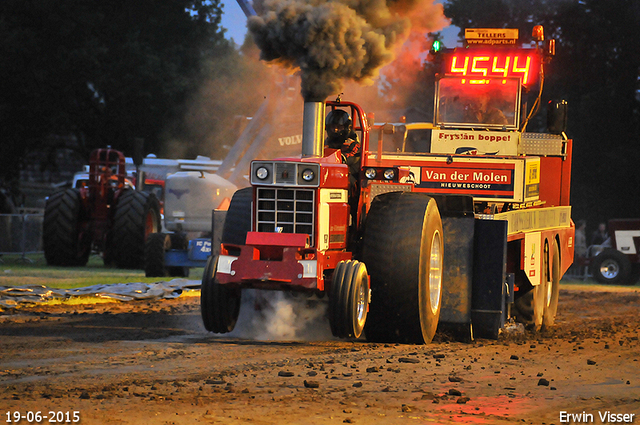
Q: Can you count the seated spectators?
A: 0